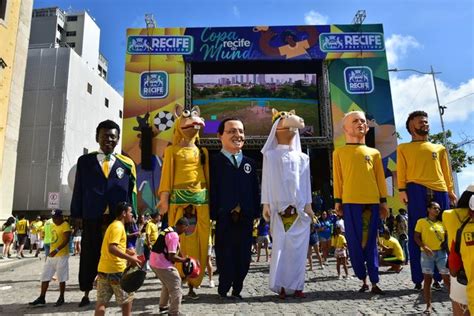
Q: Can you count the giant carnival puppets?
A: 6